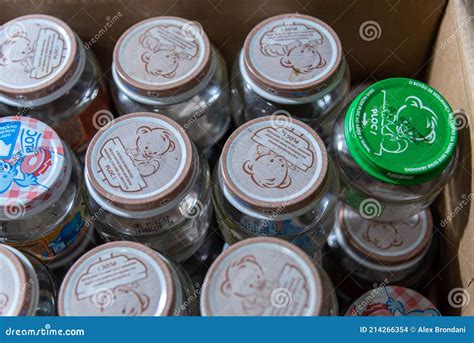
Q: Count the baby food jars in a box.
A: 12